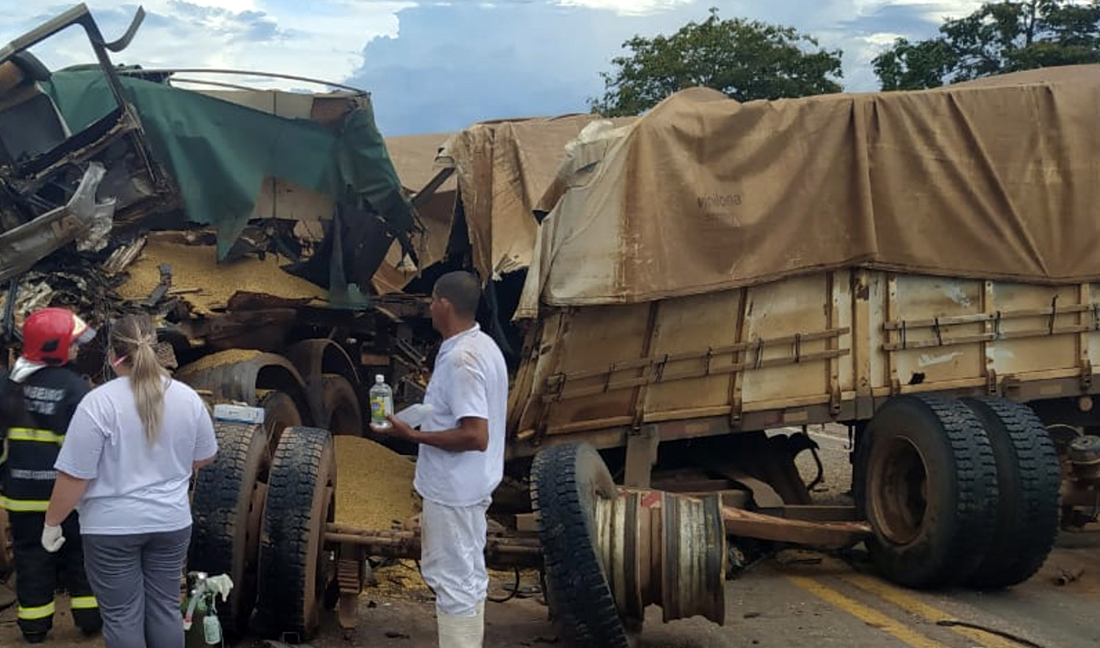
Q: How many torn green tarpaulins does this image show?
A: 1